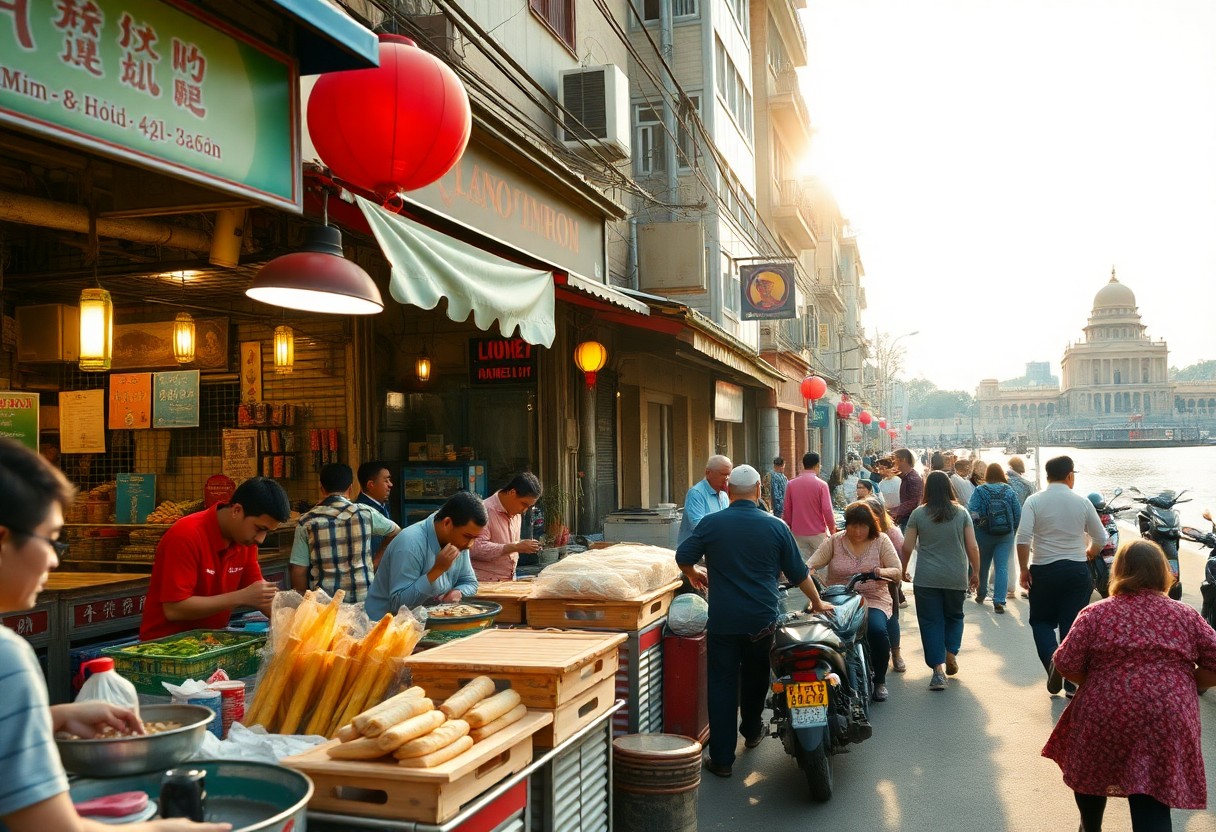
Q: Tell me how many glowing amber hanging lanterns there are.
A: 5